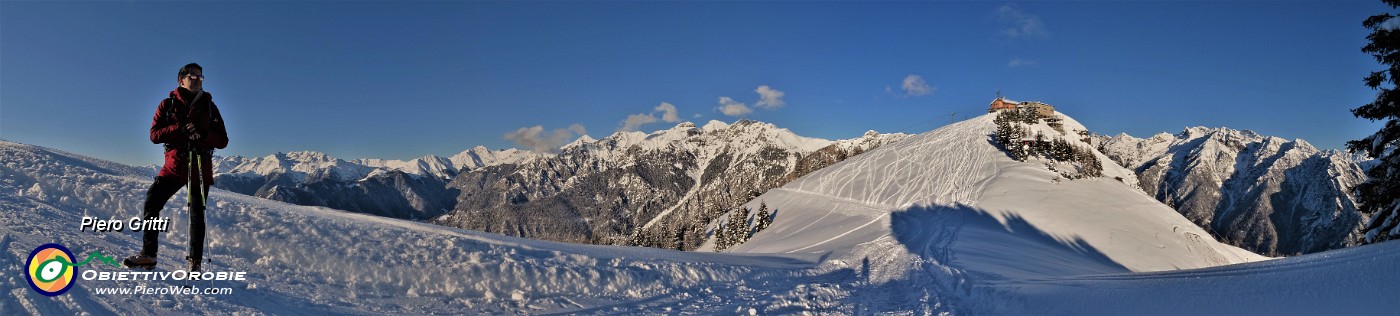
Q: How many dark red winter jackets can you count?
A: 1